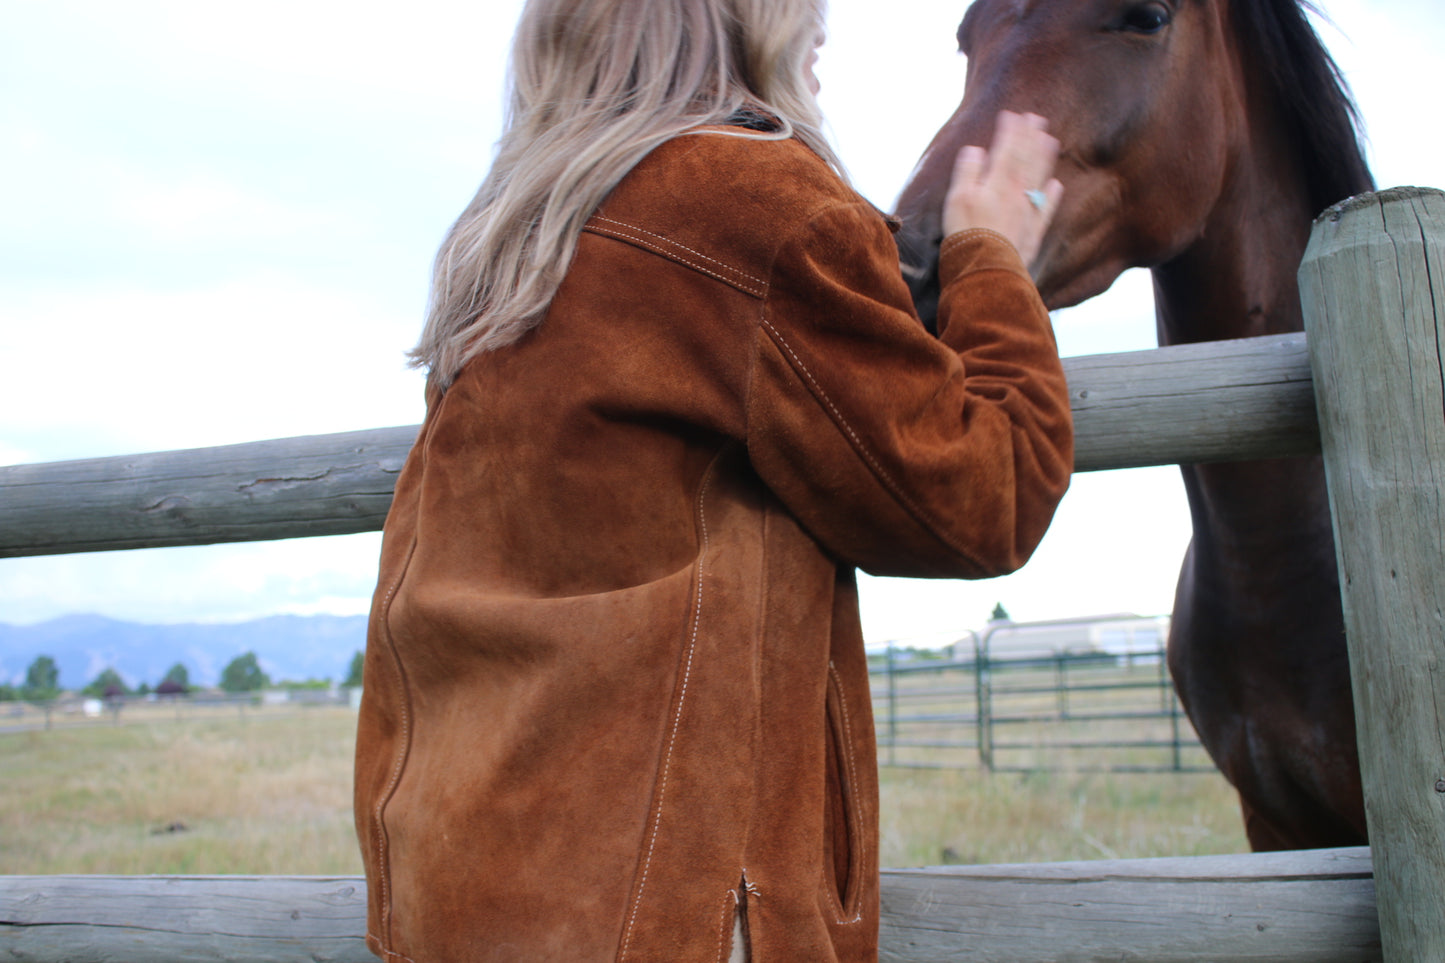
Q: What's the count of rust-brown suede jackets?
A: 1